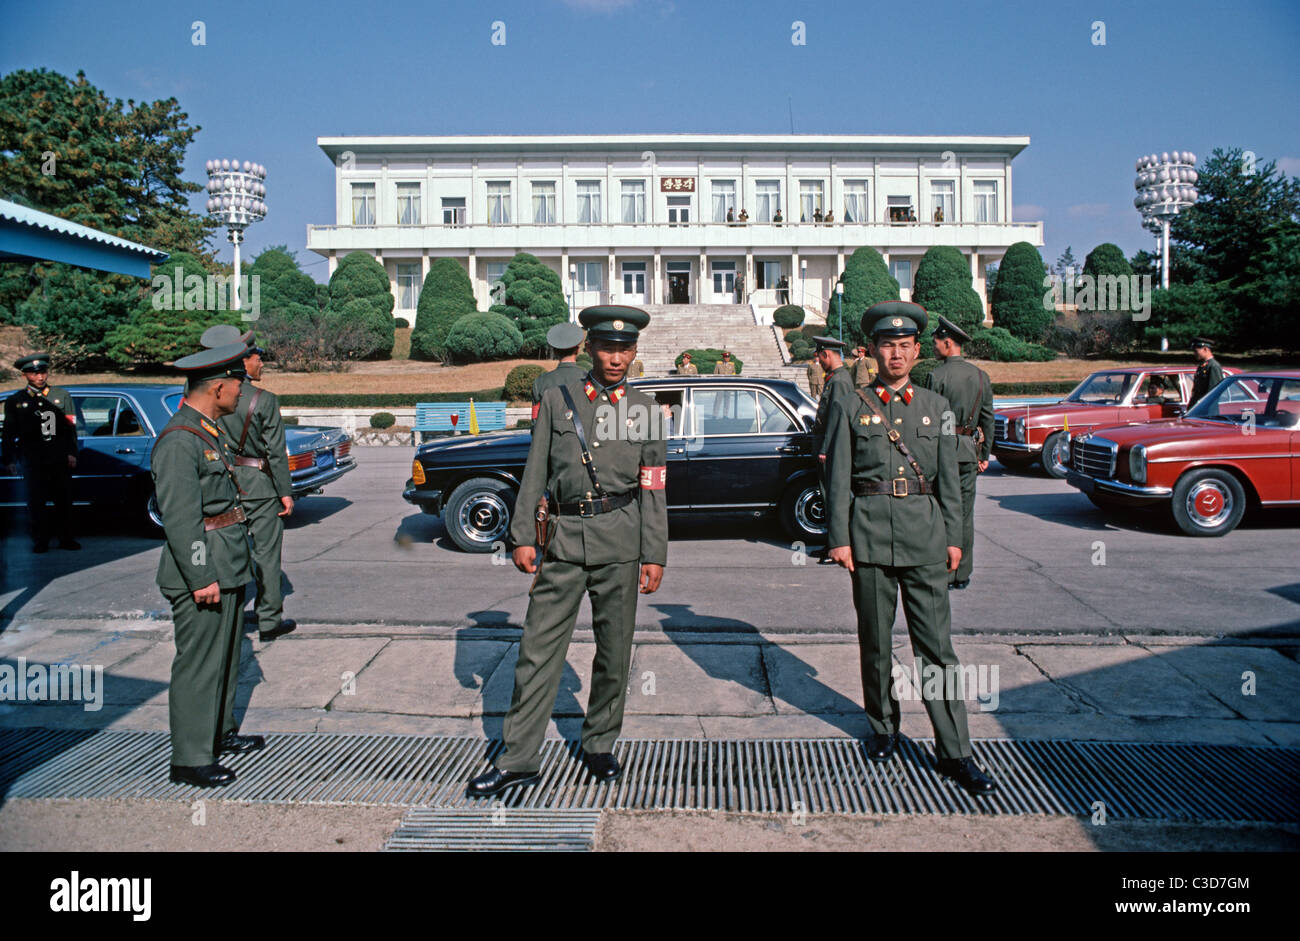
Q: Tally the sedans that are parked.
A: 4